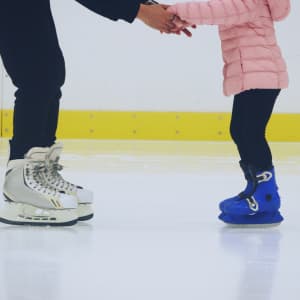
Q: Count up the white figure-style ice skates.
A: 2